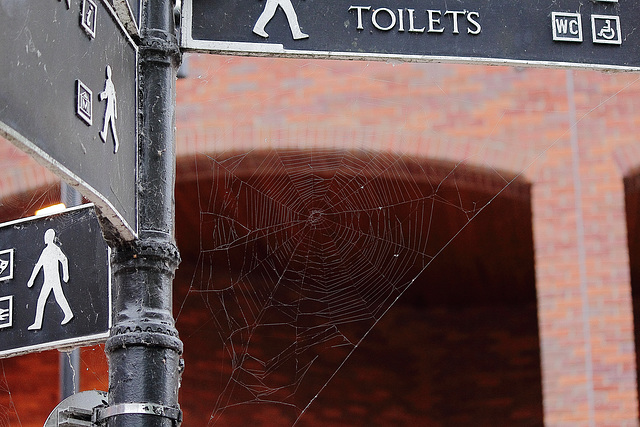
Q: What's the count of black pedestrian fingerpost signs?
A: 3